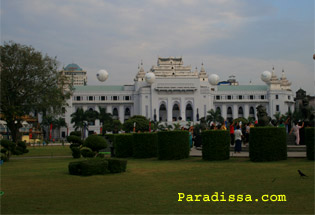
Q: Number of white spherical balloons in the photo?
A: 4